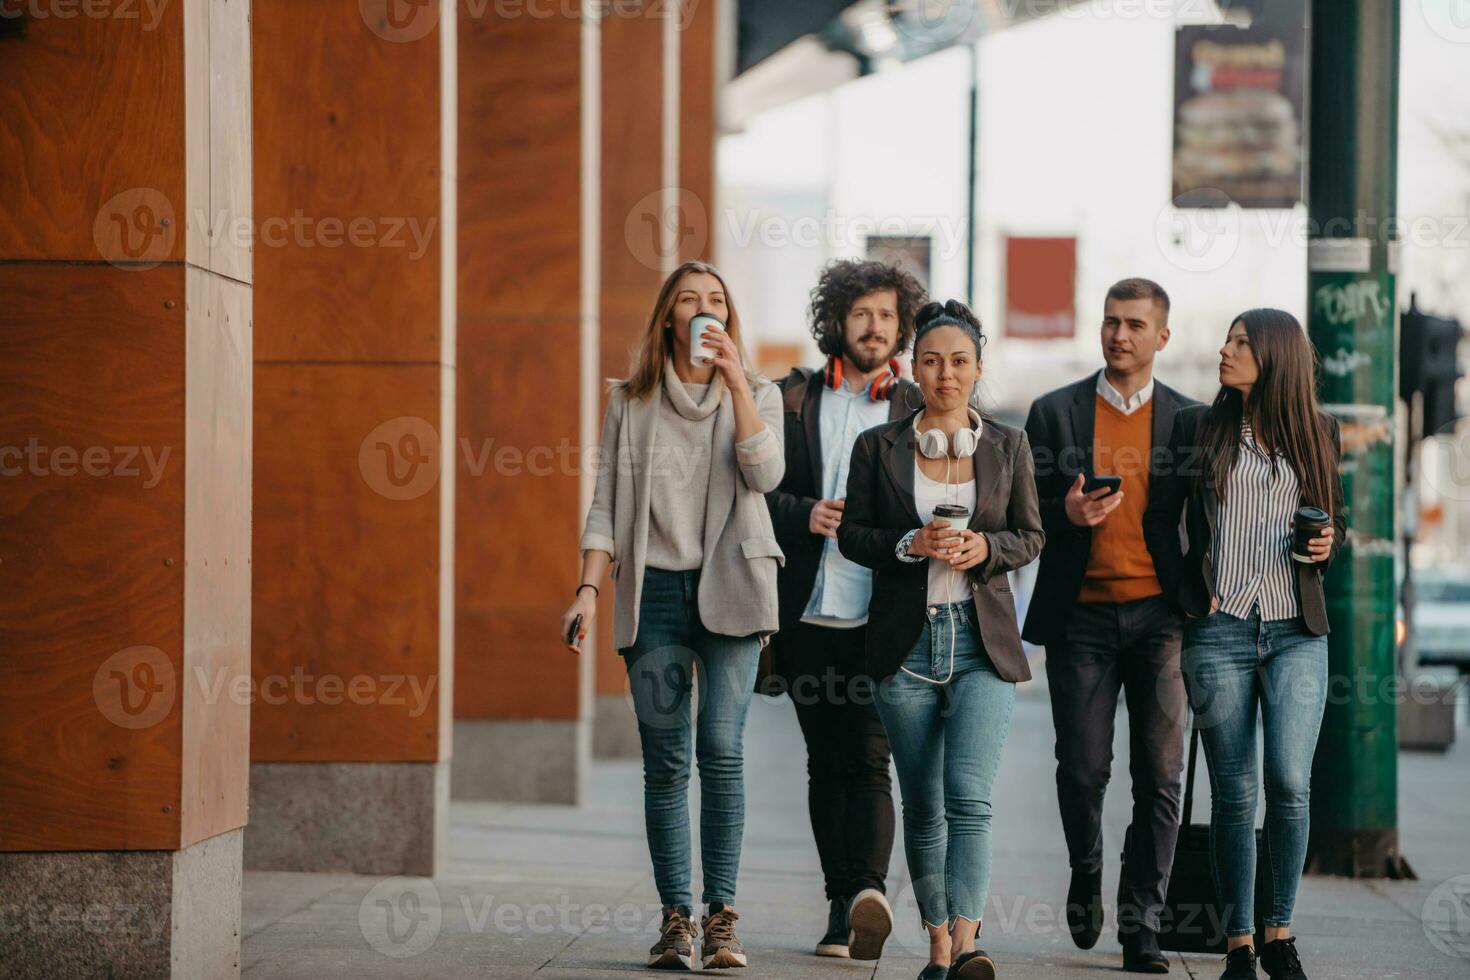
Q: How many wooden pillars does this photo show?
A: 5